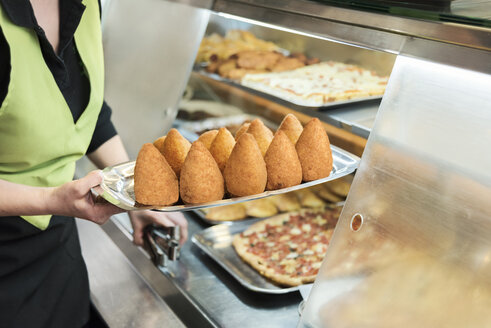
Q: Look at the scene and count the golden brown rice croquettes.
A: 12